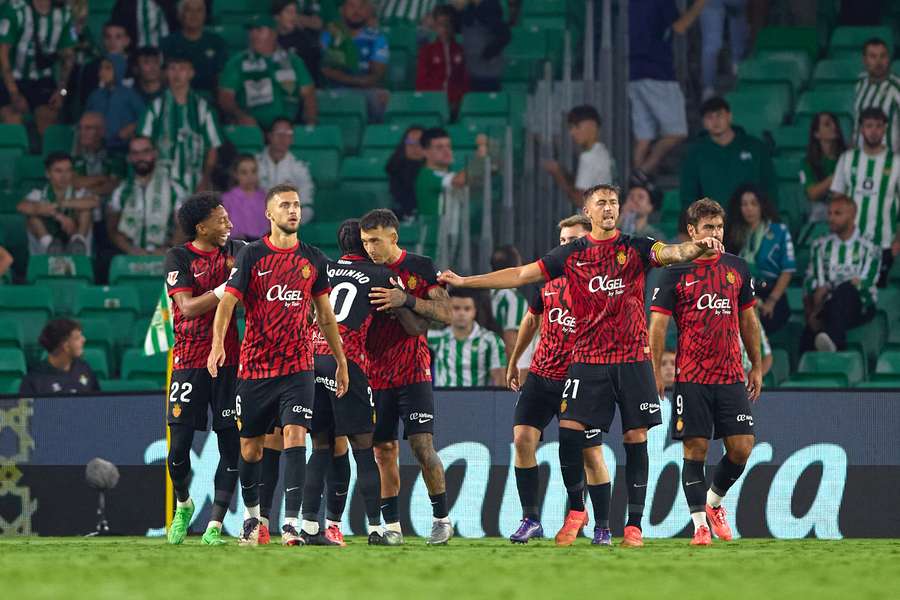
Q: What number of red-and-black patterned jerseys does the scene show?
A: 7